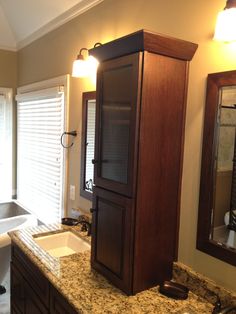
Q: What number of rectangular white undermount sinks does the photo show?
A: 1